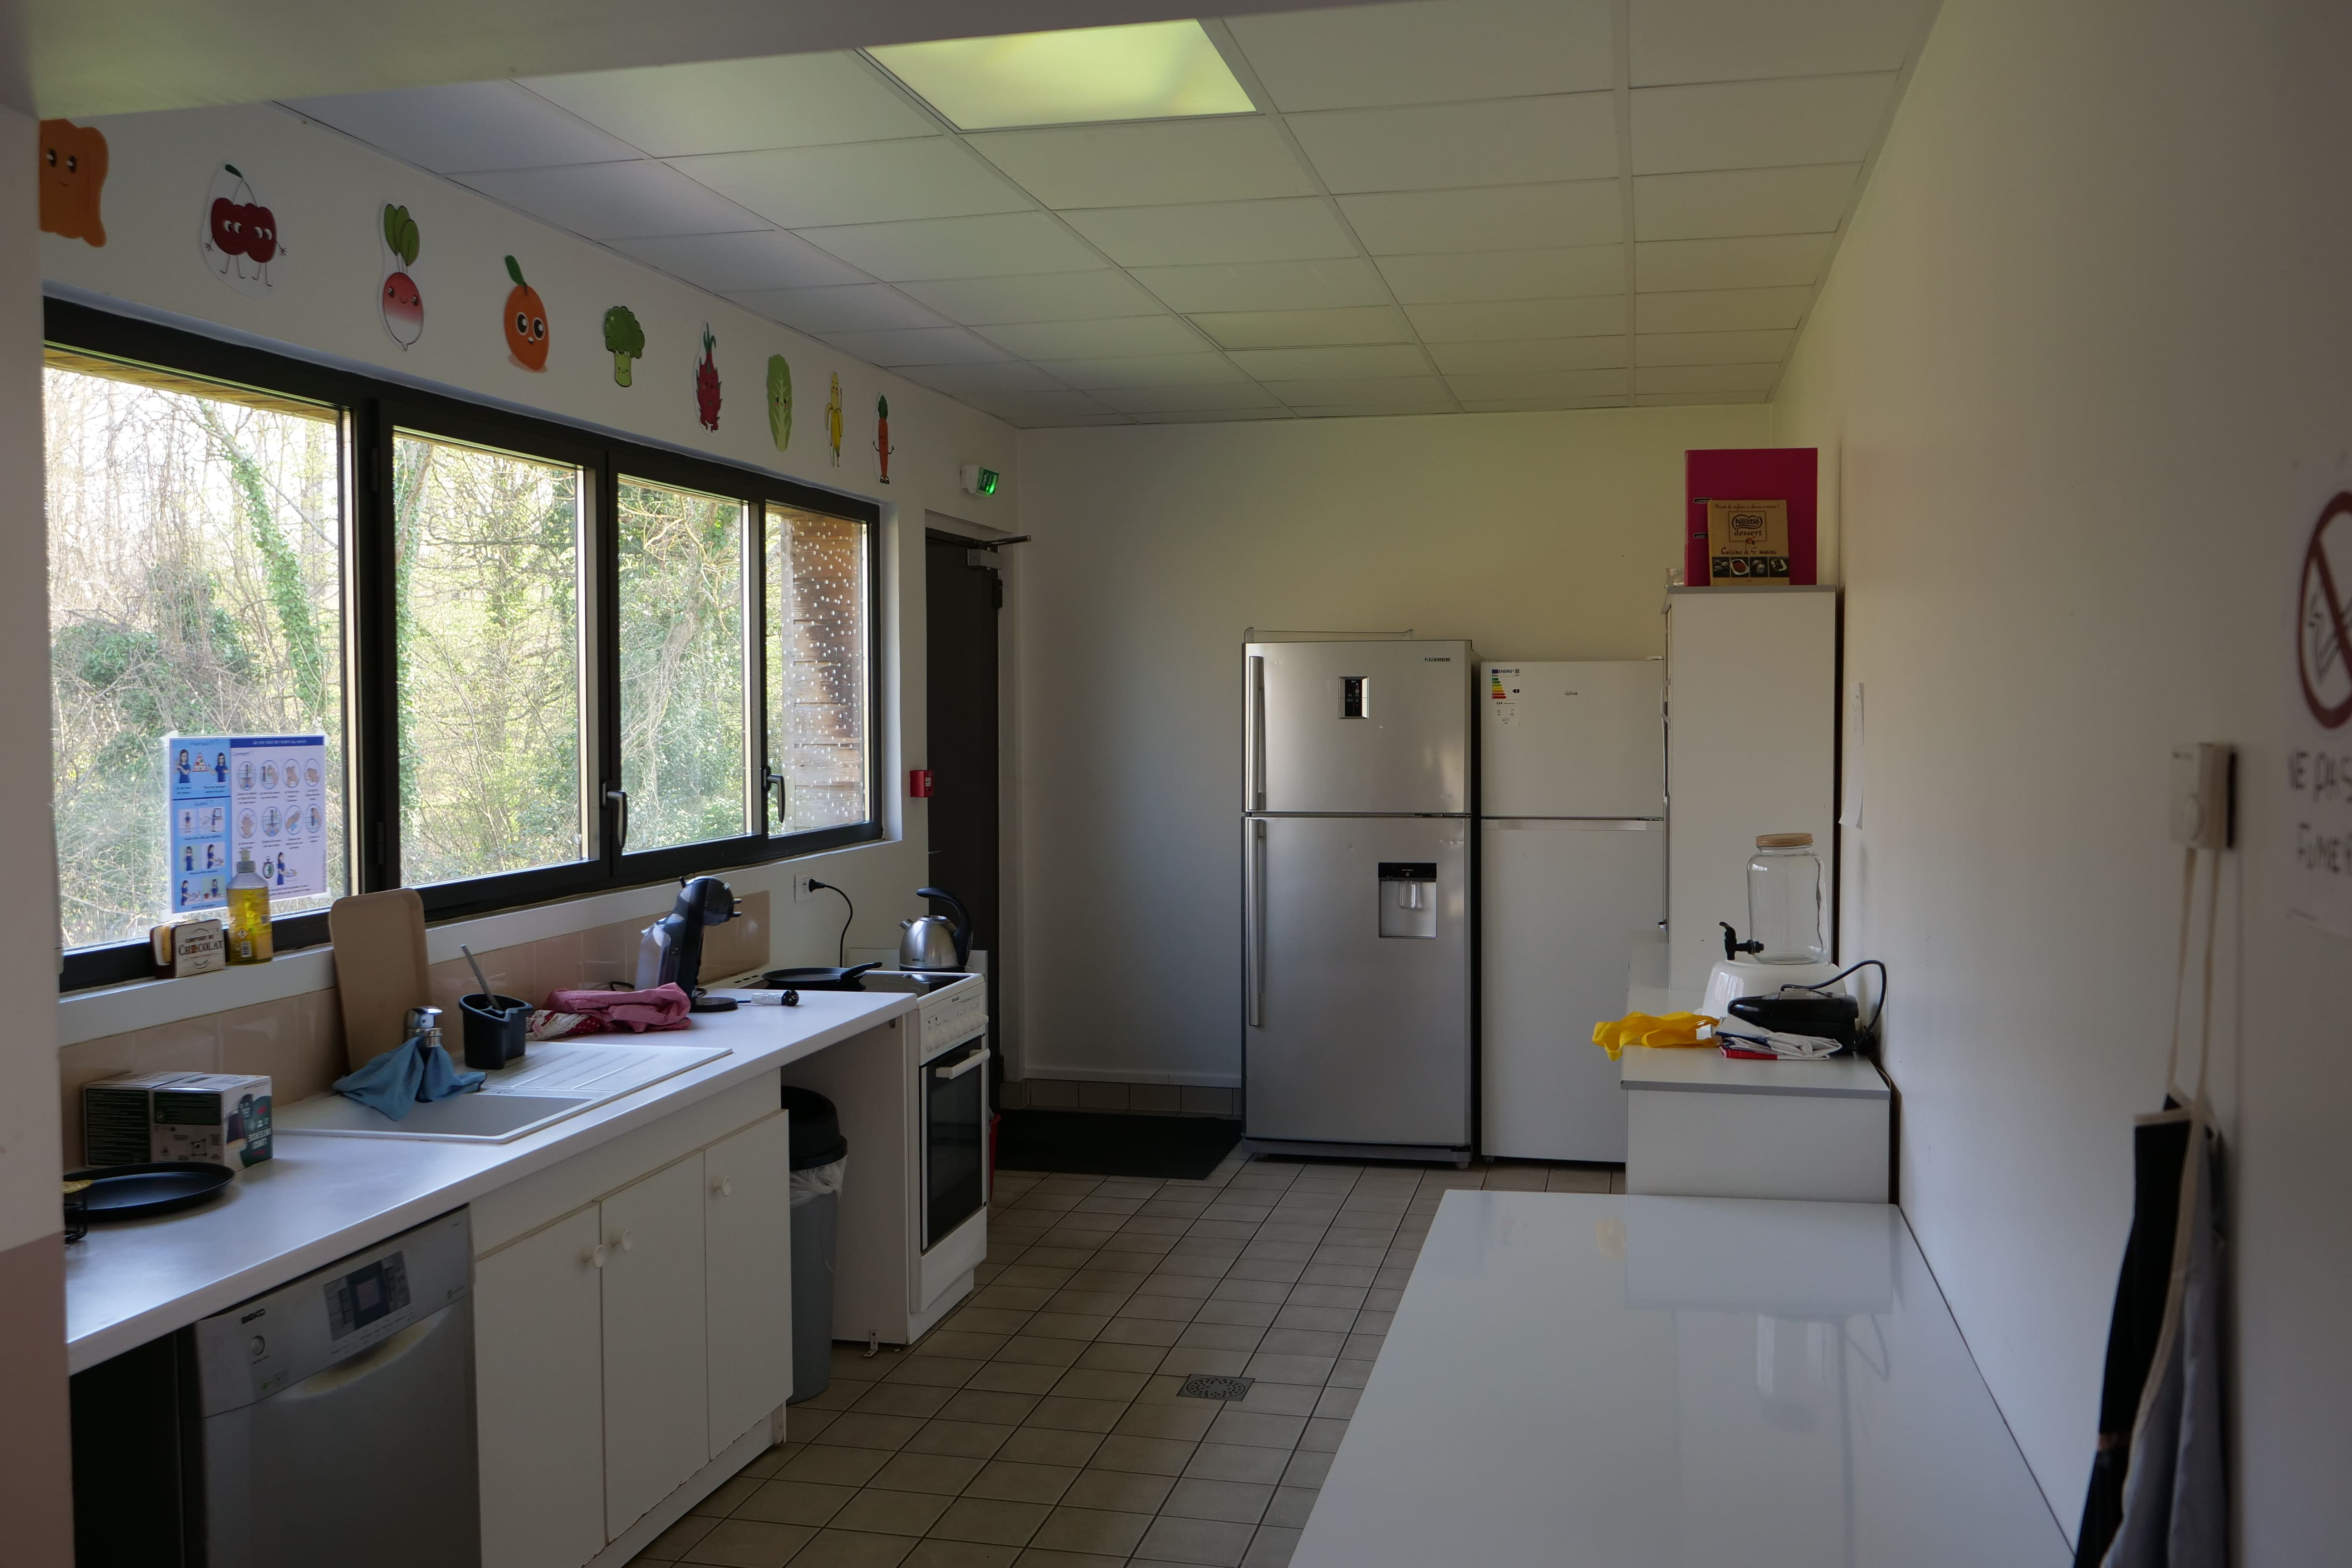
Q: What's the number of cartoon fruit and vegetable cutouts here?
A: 9